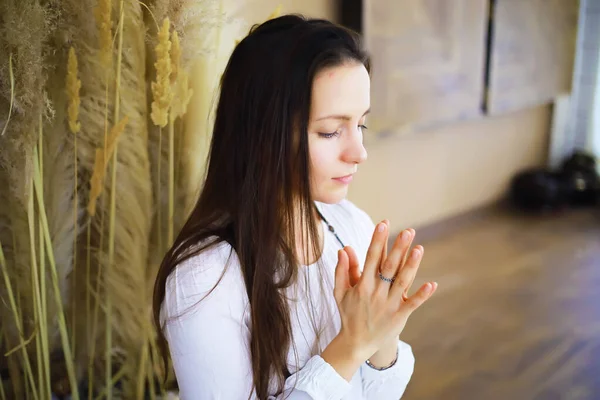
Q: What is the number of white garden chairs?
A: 0